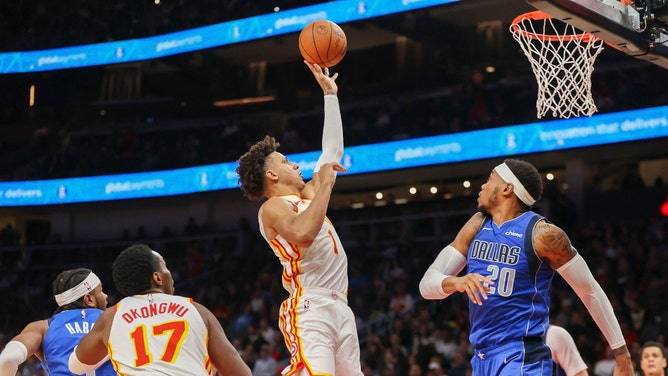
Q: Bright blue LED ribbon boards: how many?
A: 2